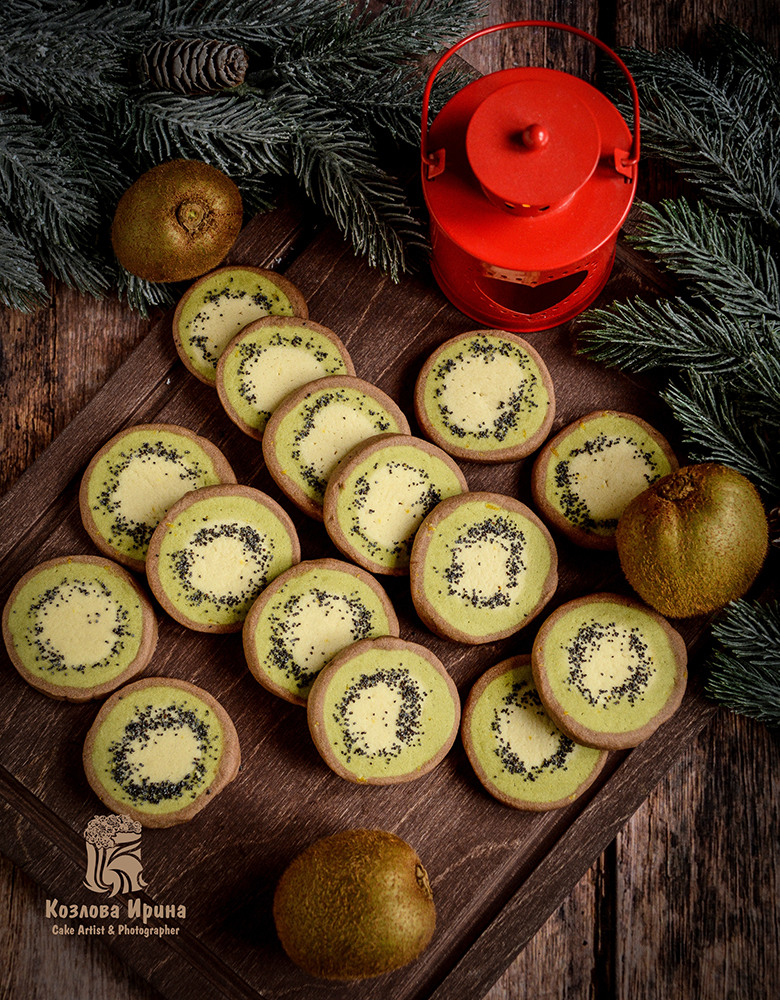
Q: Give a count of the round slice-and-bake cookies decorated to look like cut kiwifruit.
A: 15